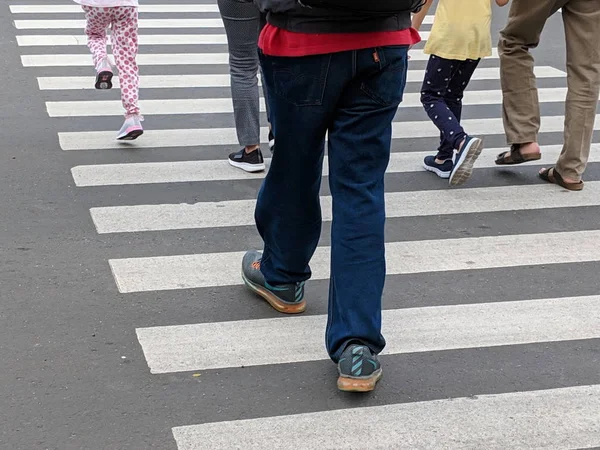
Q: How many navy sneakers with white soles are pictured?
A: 2